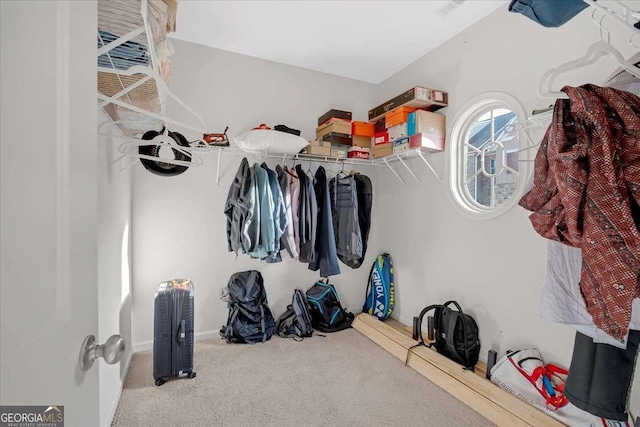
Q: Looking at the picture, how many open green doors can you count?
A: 0